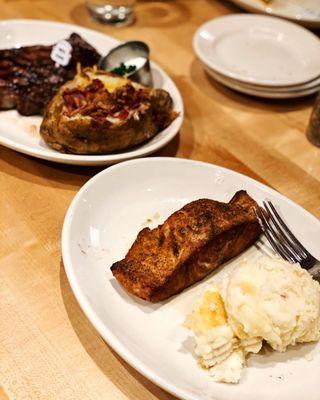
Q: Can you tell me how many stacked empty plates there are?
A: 3